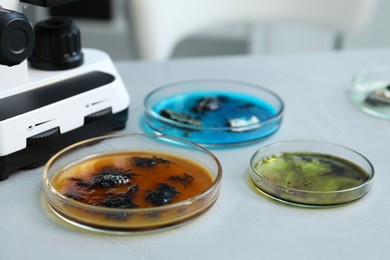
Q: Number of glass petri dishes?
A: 4